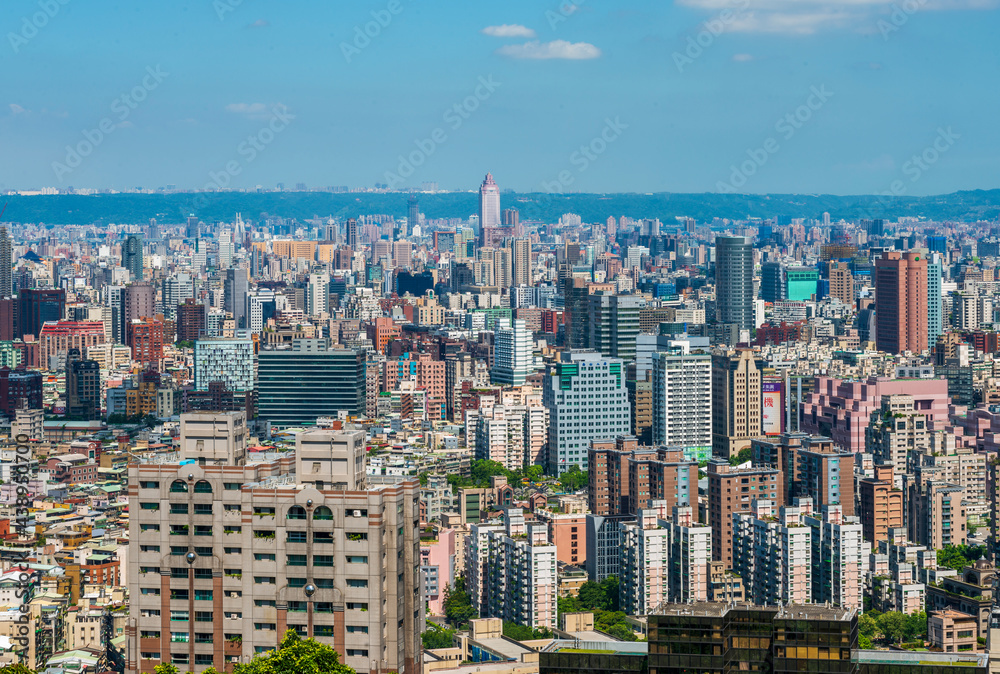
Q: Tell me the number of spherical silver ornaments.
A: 4